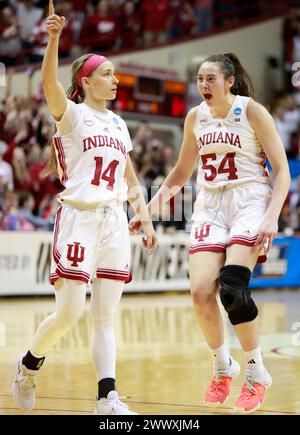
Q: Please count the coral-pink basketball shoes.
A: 2